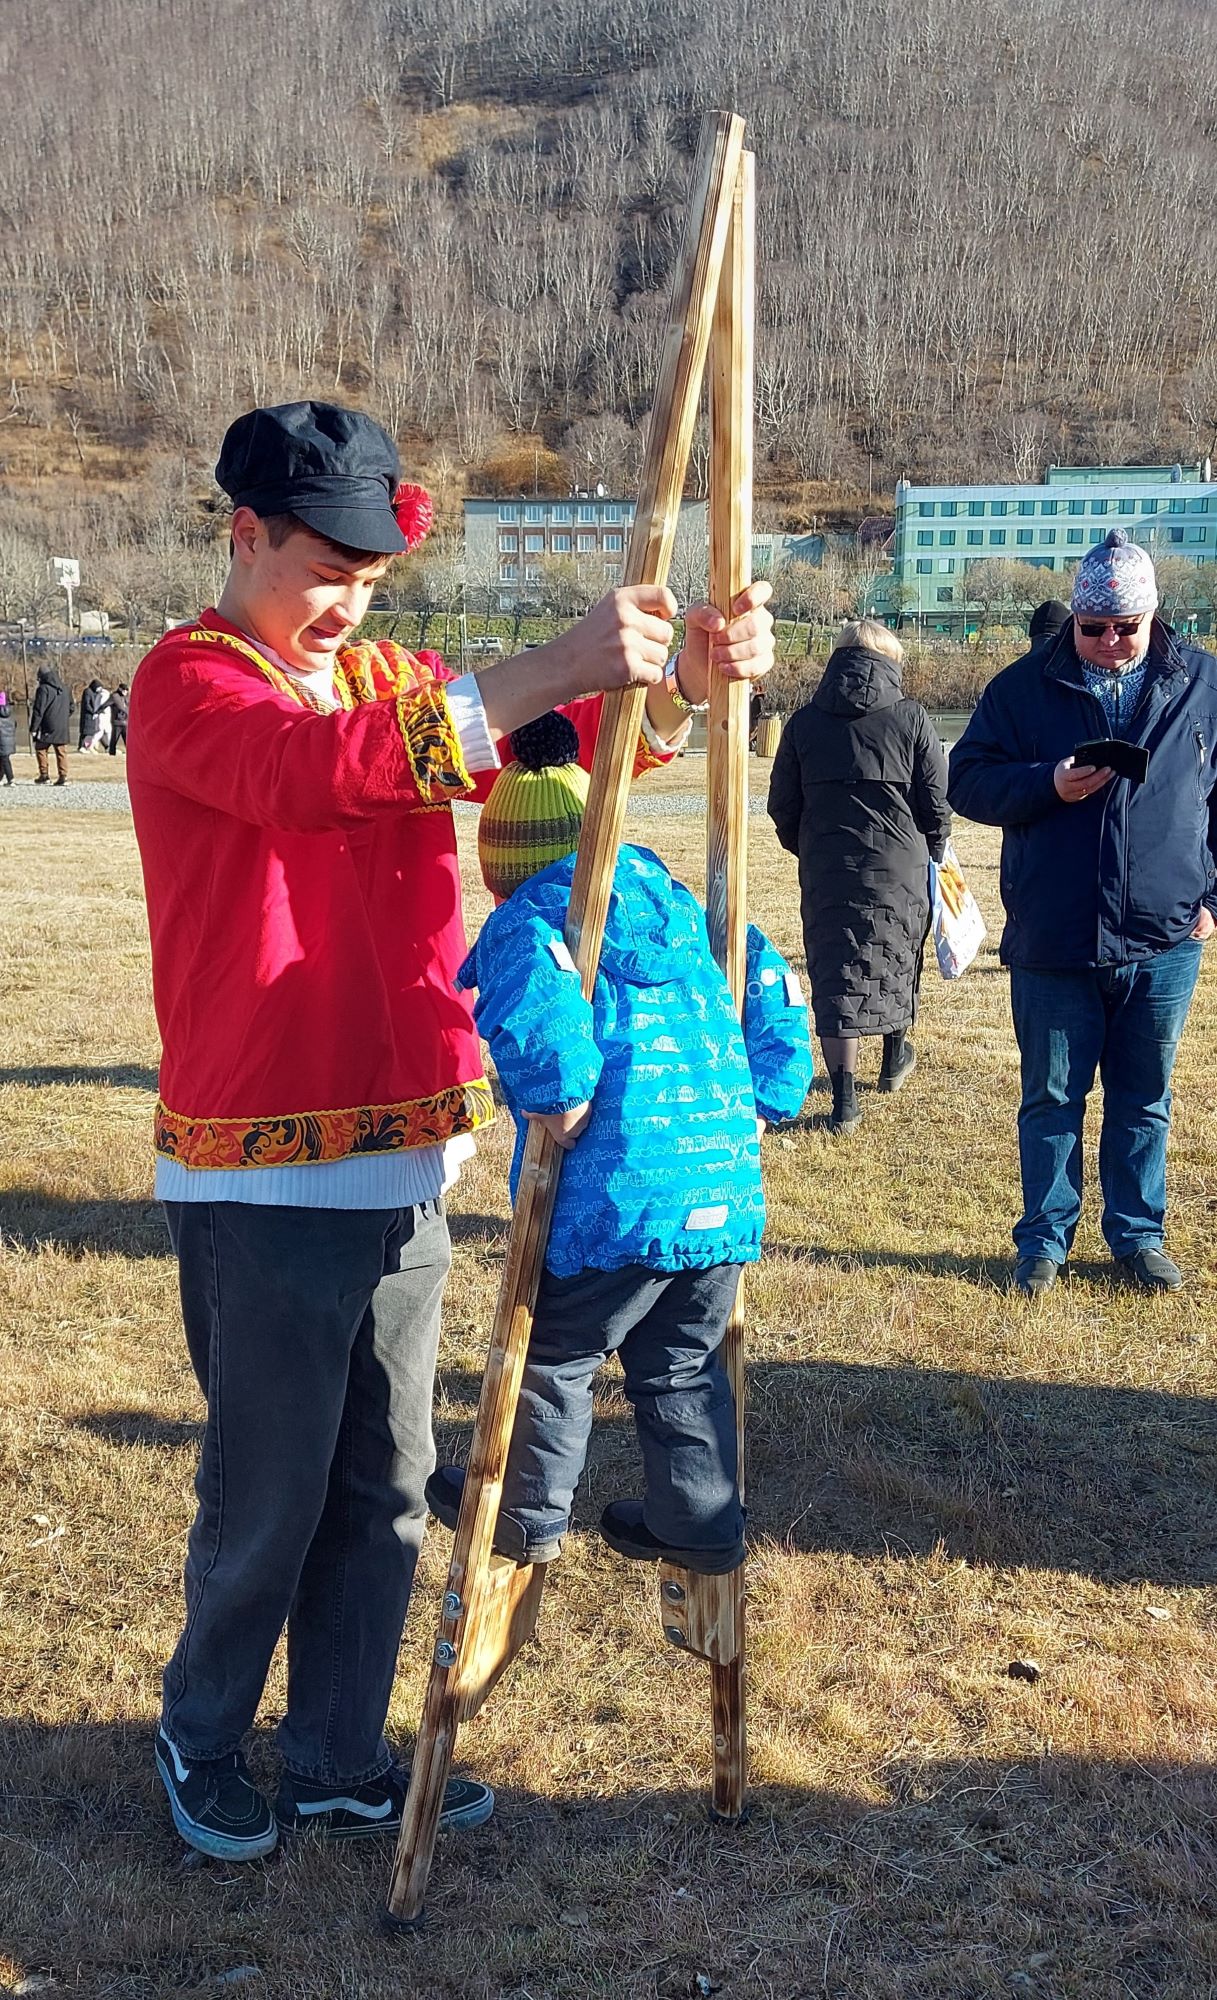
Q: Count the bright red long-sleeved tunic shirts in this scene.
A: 1